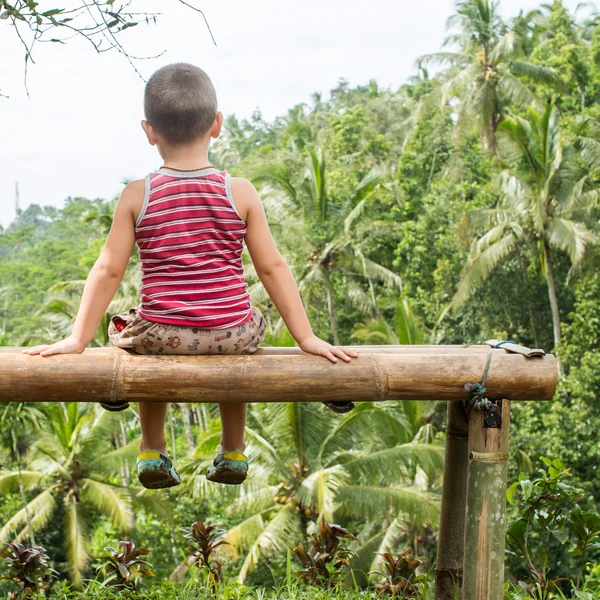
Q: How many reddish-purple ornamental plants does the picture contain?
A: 5